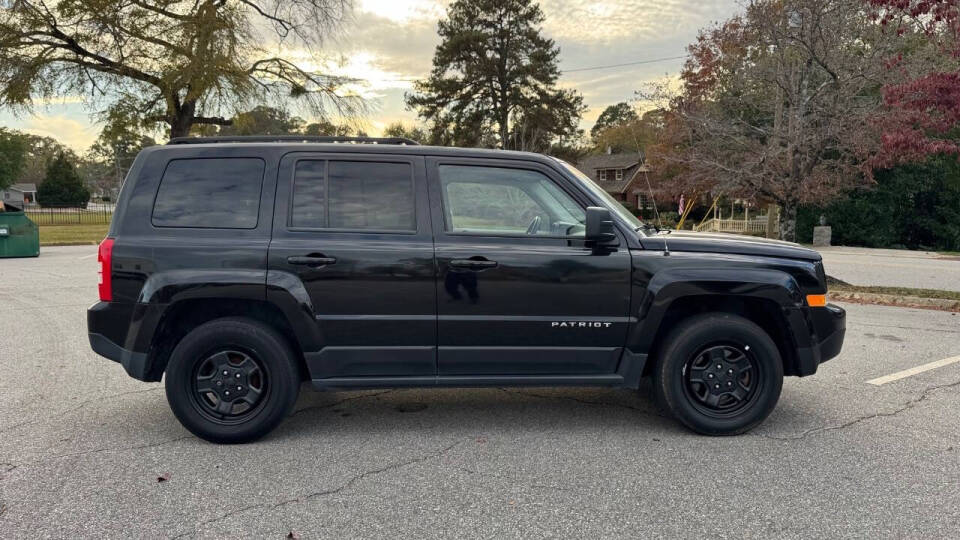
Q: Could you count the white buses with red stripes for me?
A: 0